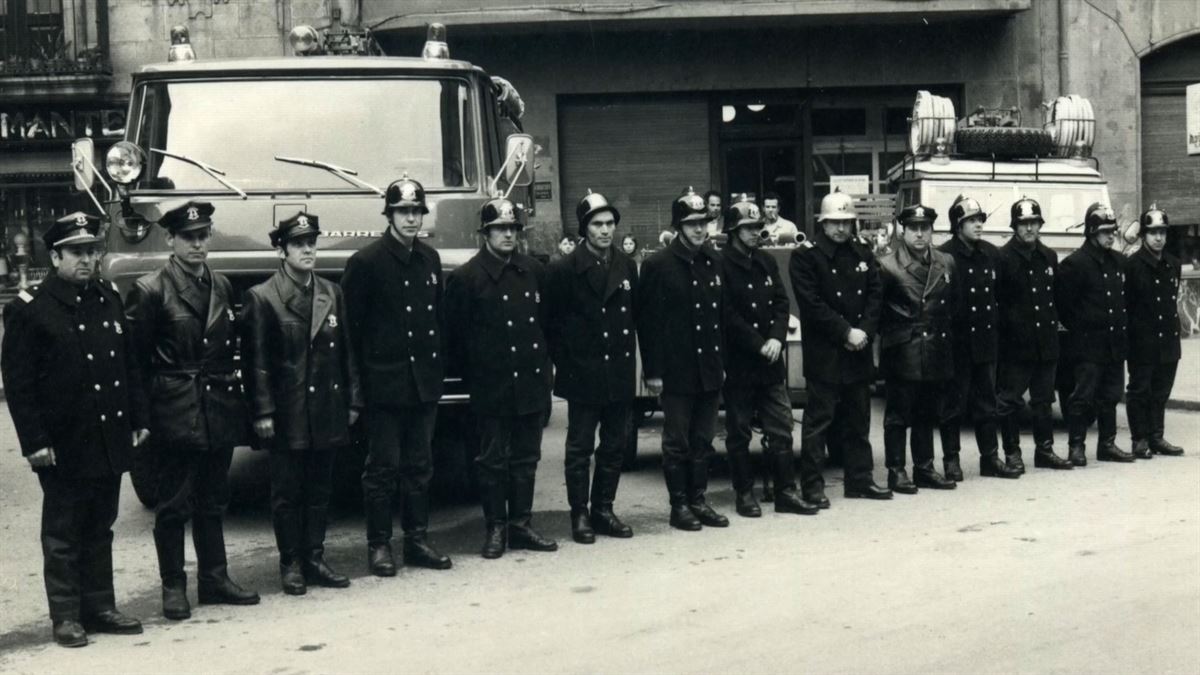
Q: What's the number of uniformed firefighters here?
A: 14